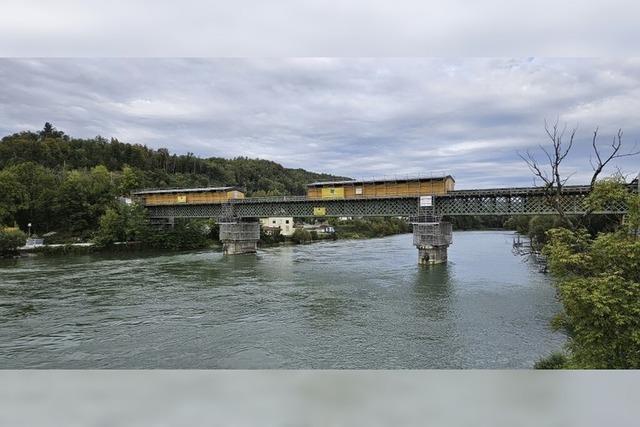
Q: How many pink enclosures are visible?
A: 0